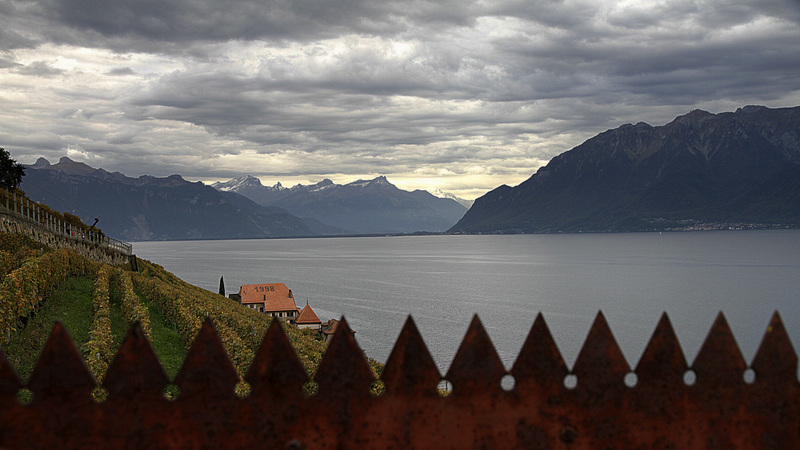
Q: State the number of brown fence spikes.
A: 13